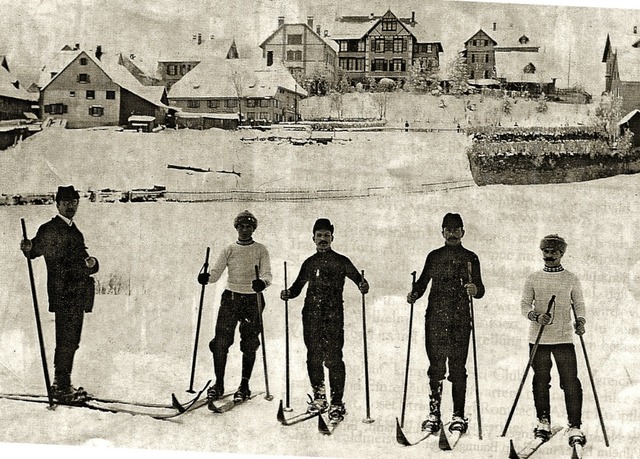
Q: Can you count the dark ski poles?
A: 9